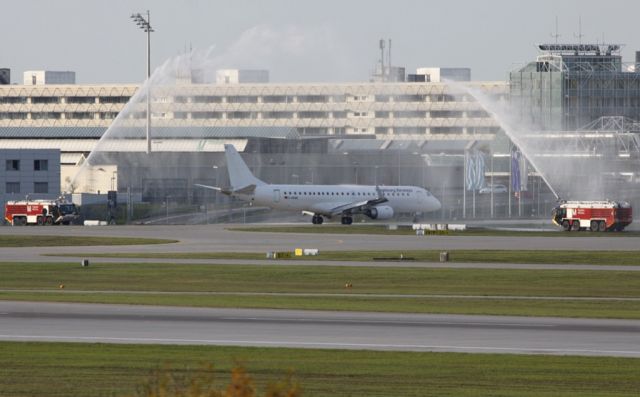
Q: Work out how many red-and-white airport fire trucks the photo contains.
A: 2